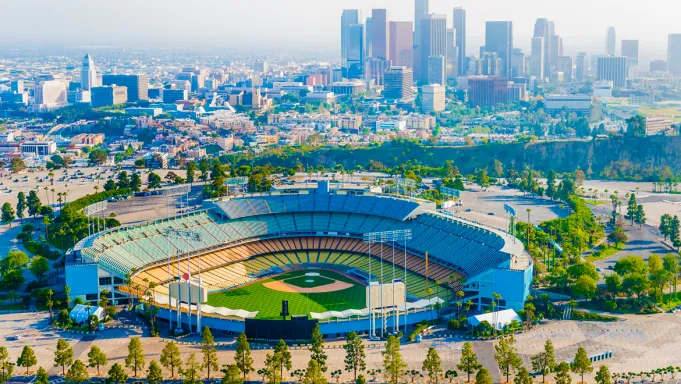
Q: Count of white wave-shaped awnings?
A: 2